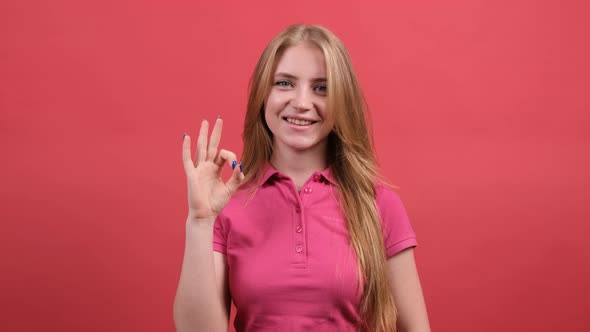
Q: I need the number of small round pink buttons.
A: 5